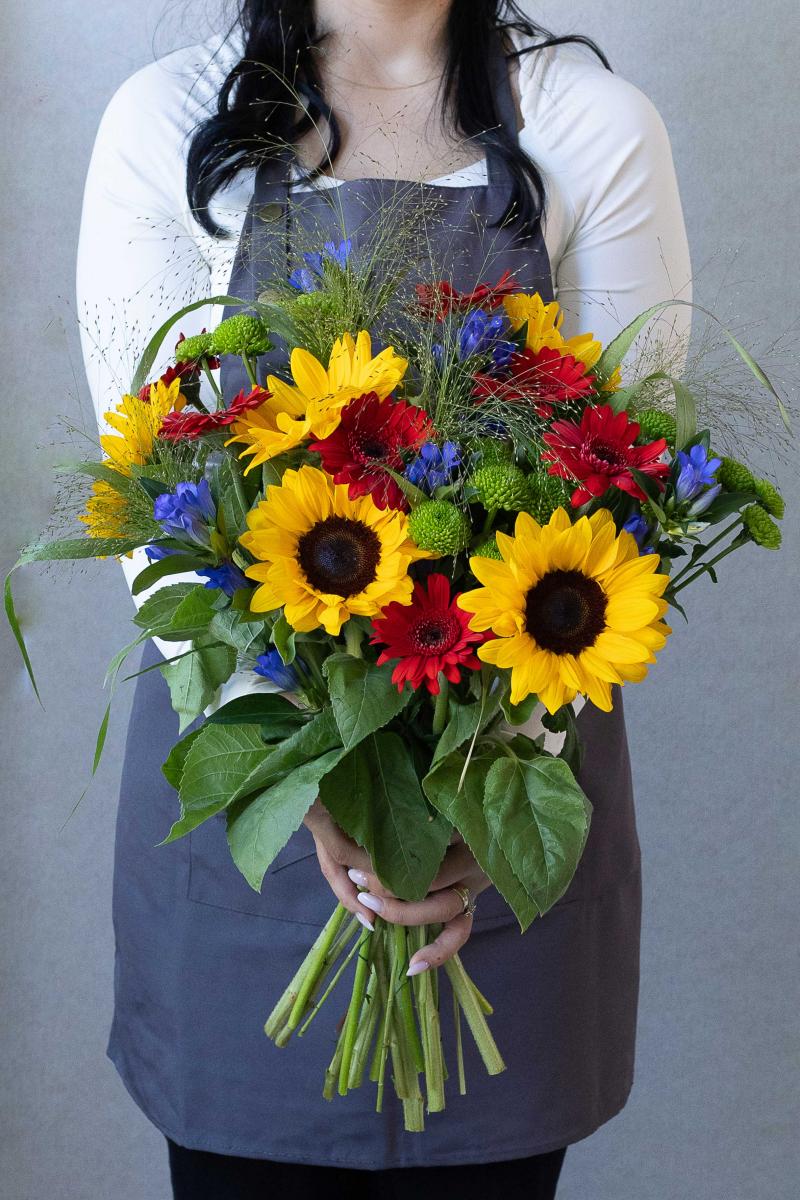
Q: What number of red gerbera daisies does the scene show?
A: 7